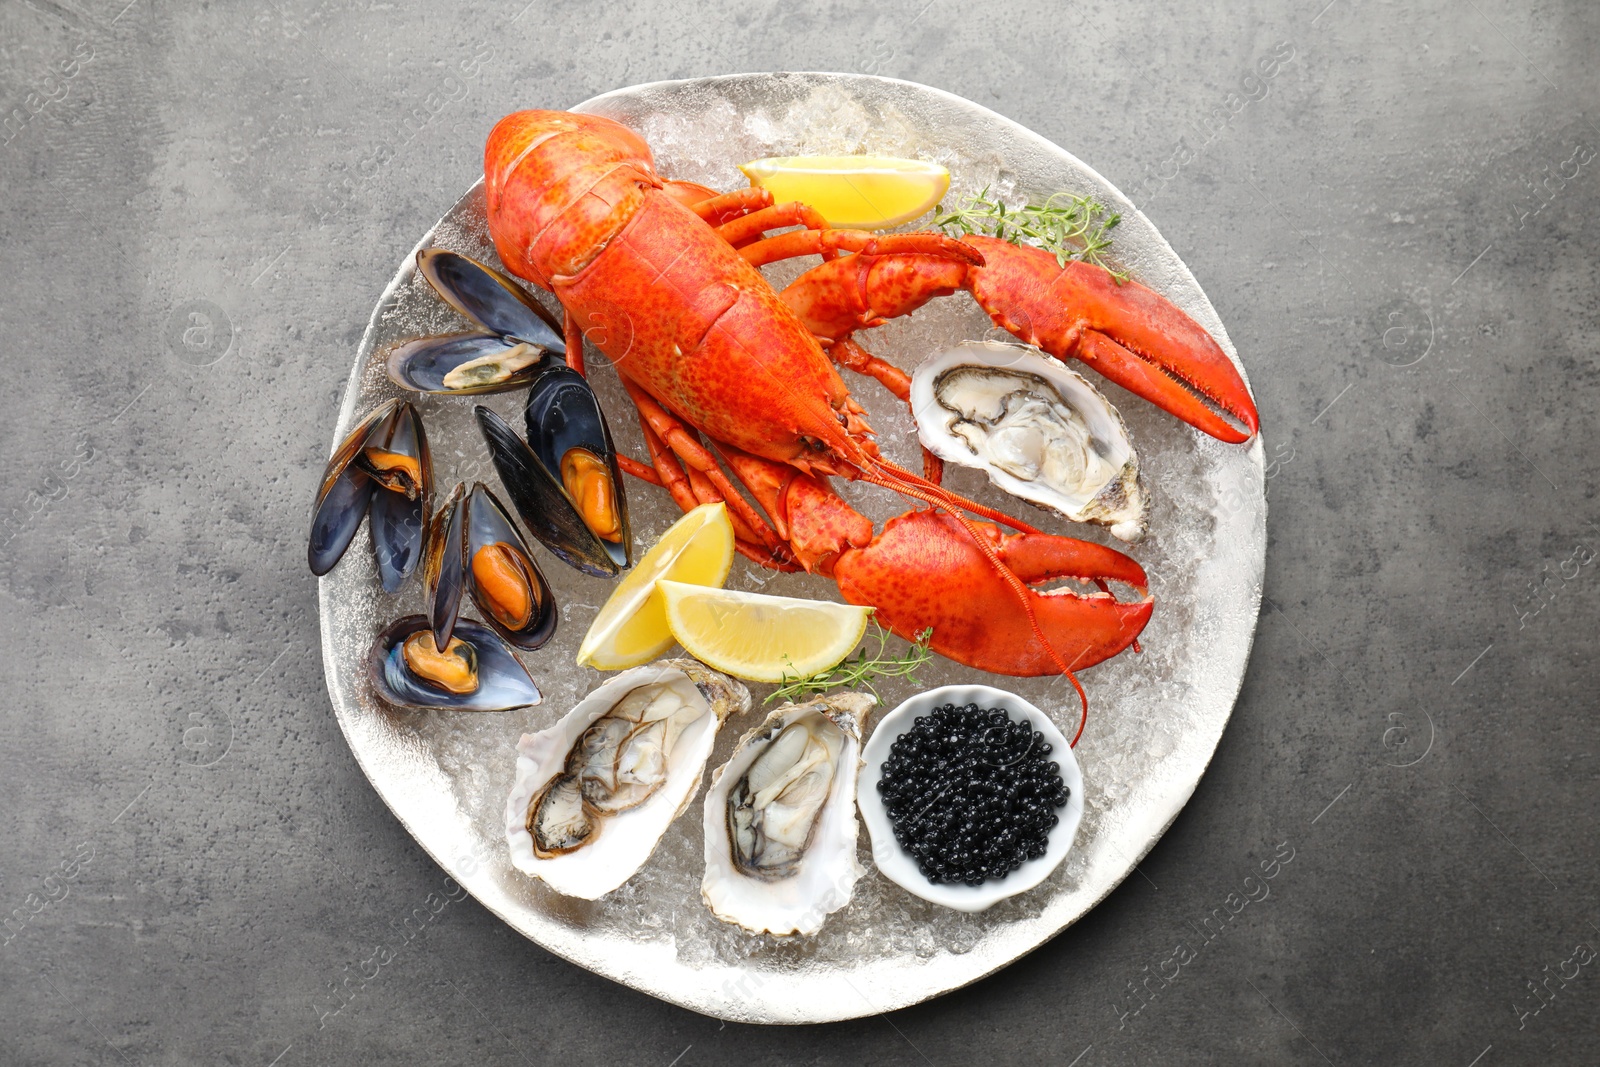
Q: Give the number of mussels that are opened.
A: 5